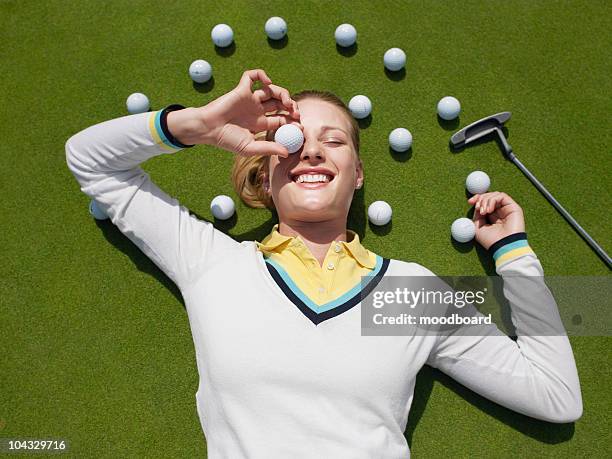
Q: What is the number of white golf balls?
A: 15